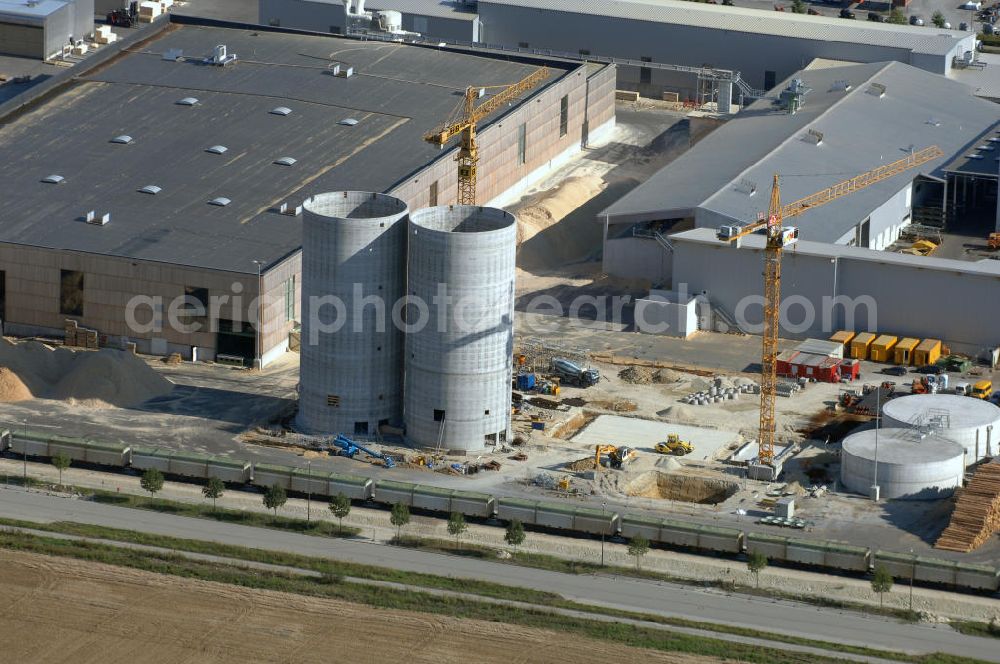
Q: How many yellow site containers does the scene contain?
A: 5